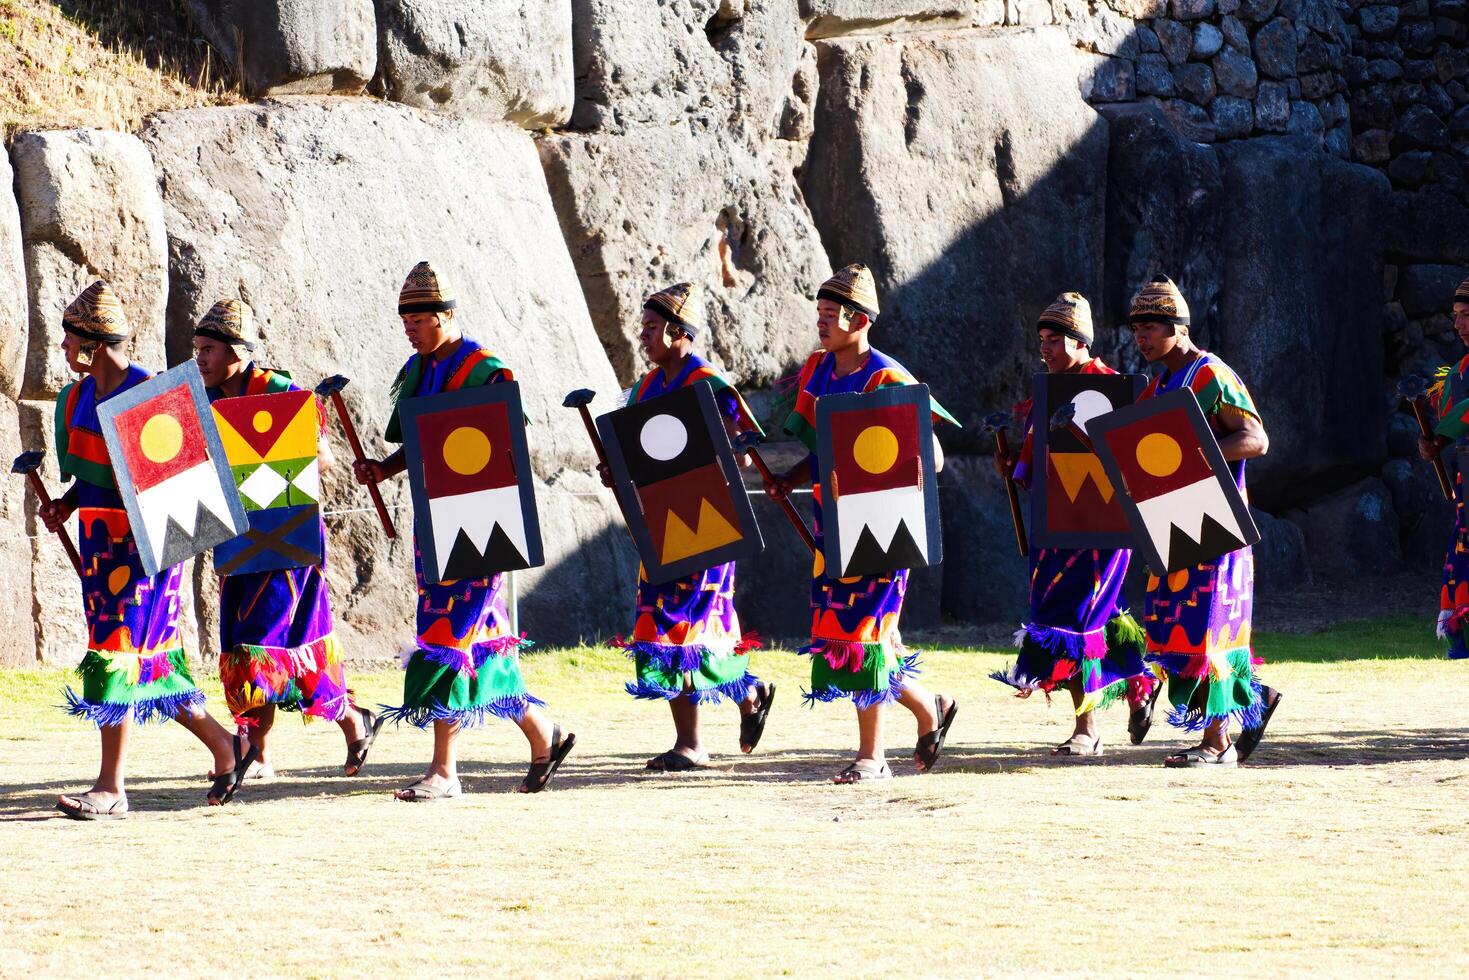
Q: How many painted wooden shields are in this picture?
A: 7